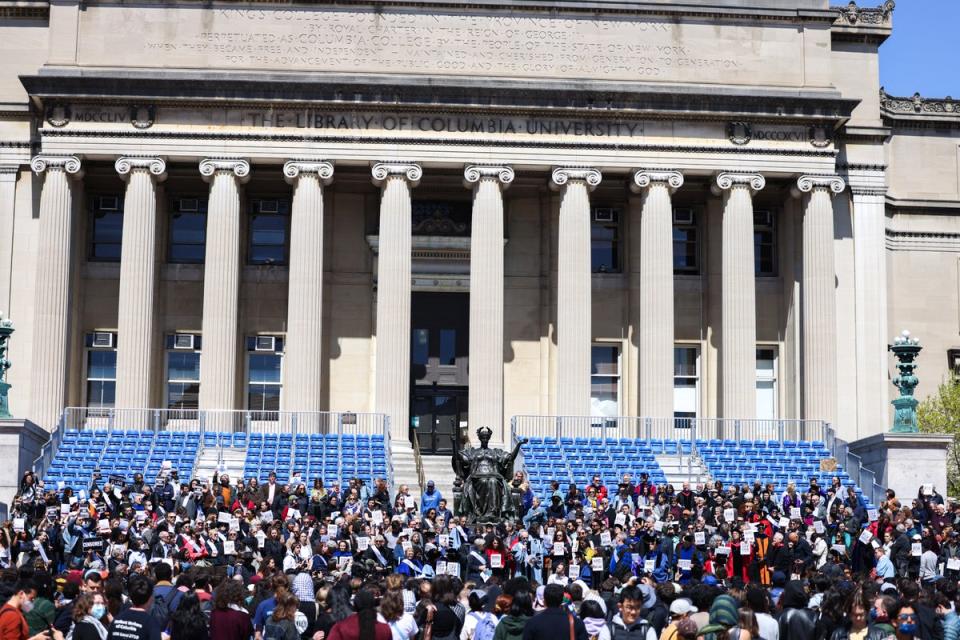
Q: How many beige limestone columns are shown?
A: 10